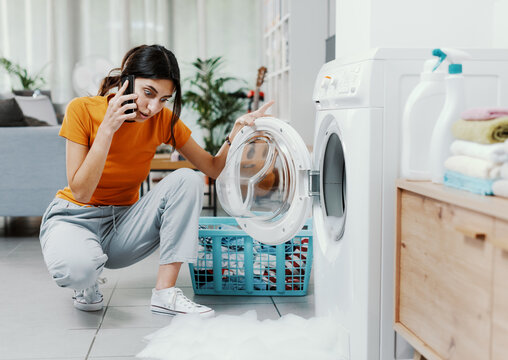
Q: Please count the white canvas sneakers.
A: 2